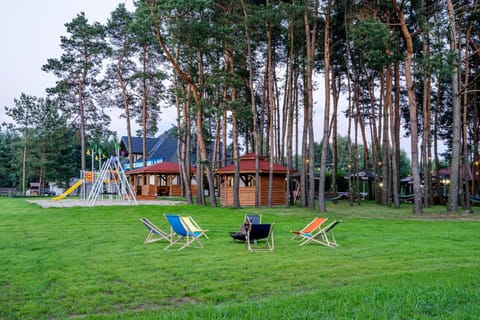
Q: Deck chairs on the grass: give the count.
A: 7